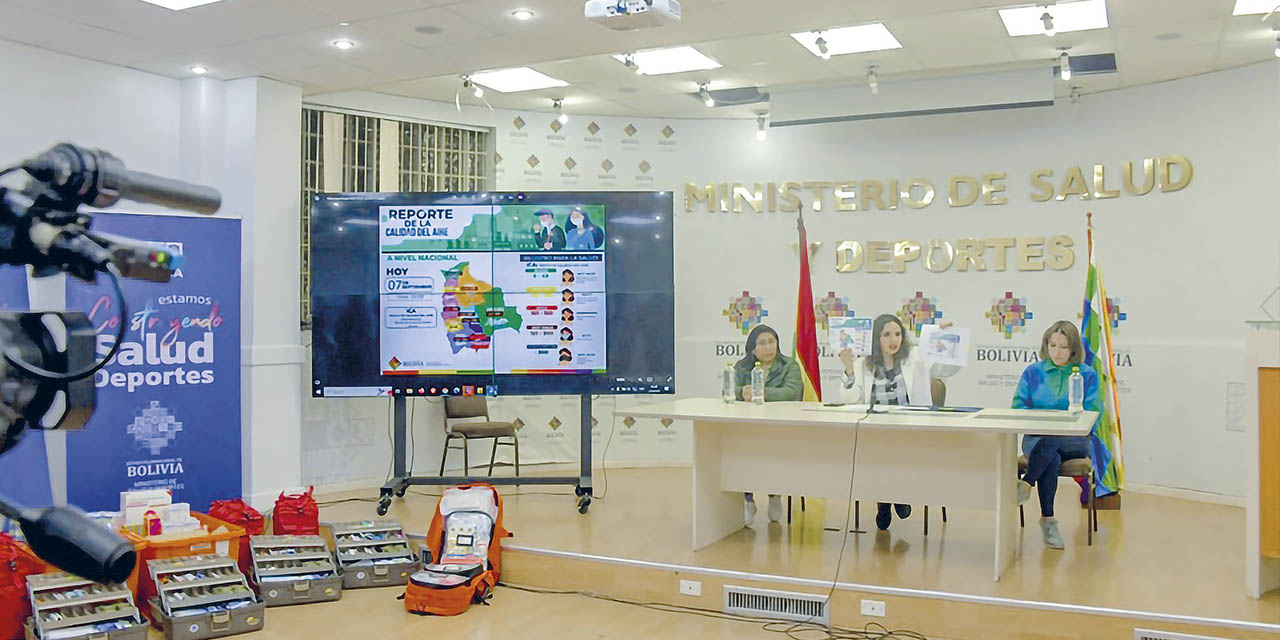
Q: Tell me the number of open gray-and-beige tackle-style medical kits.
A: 4